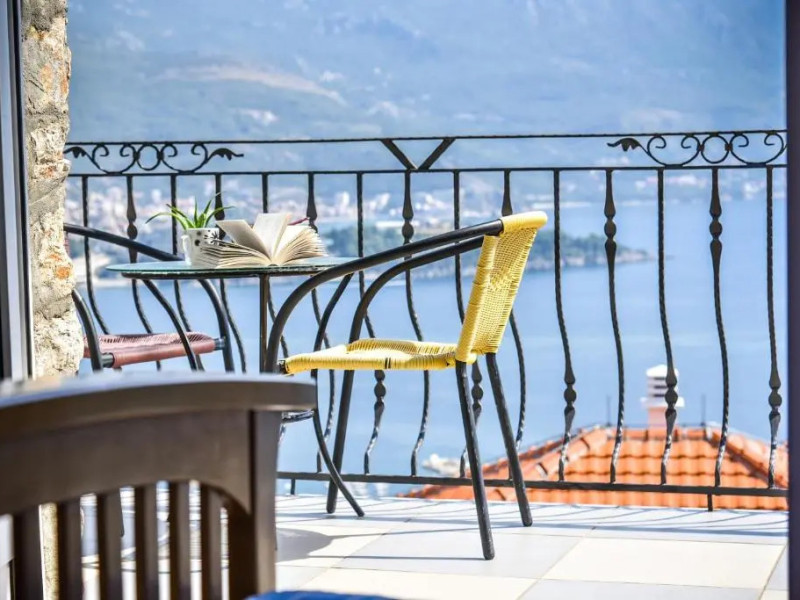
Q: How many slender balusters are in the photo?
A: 15